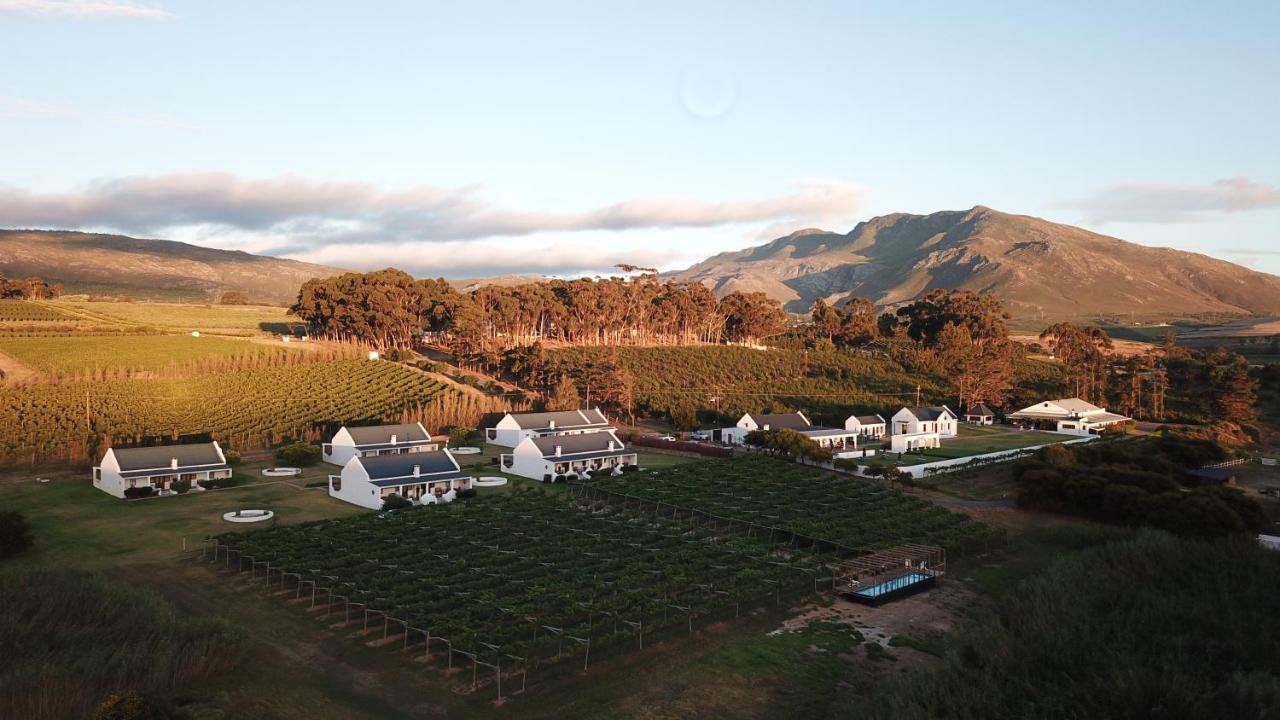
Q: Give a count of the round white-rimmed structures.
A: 4